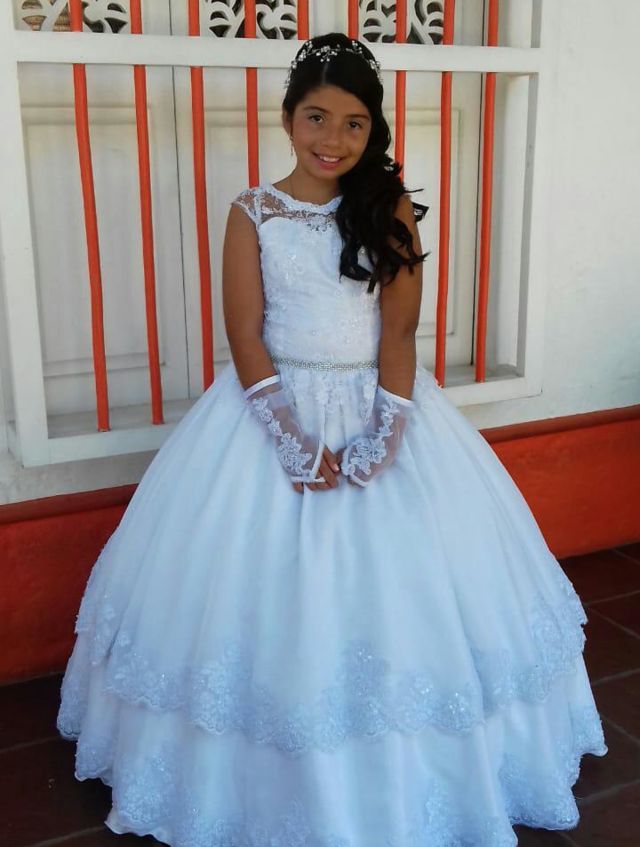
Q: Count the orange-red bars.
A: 9